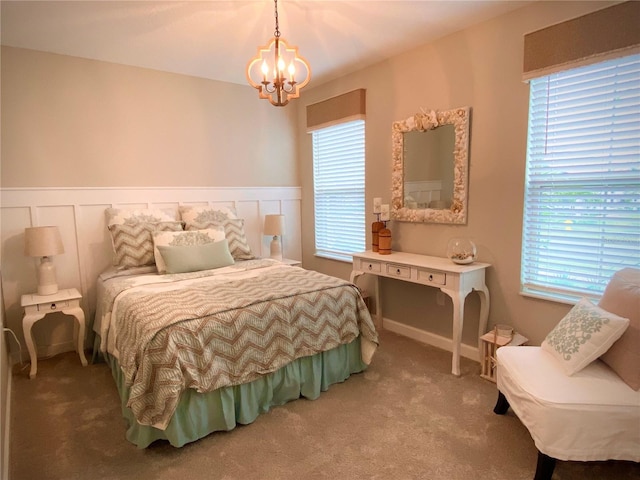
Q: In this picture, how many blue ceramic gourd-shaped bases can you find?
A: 0